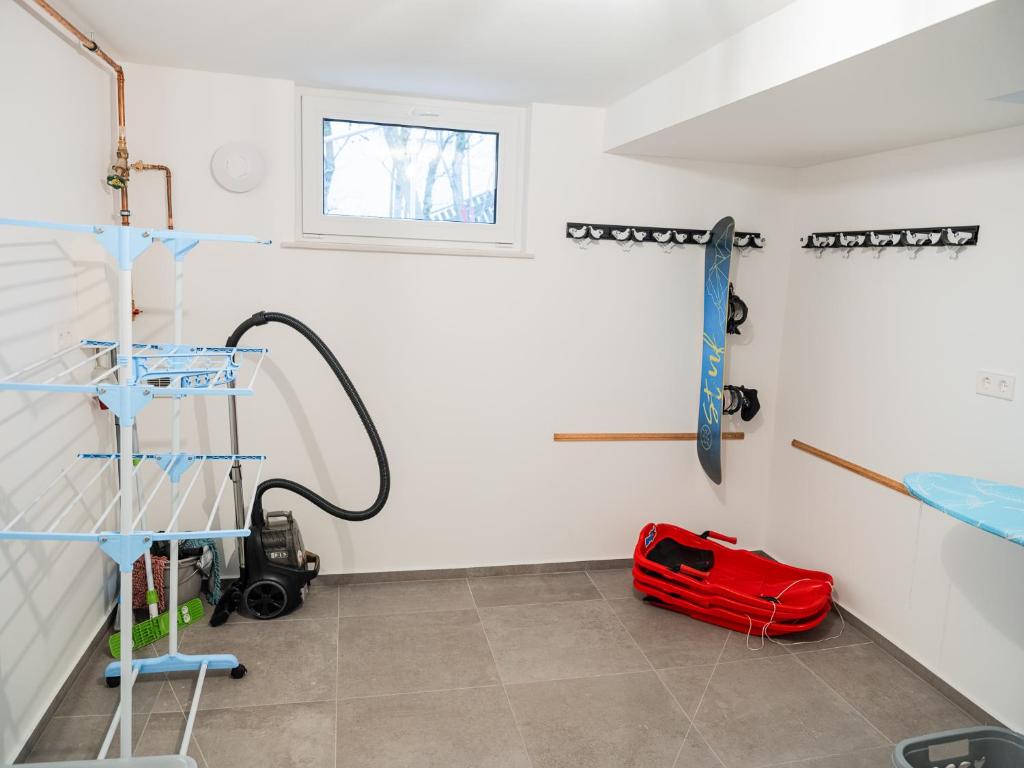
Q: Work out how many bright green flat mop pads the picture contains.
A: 1